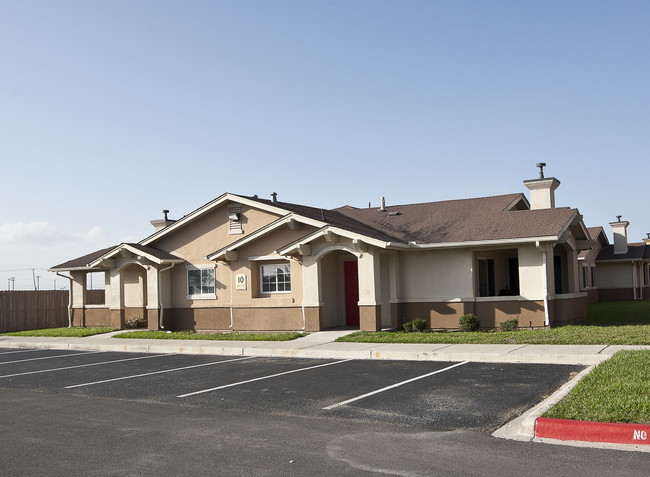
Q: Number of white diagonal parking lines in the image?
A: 6